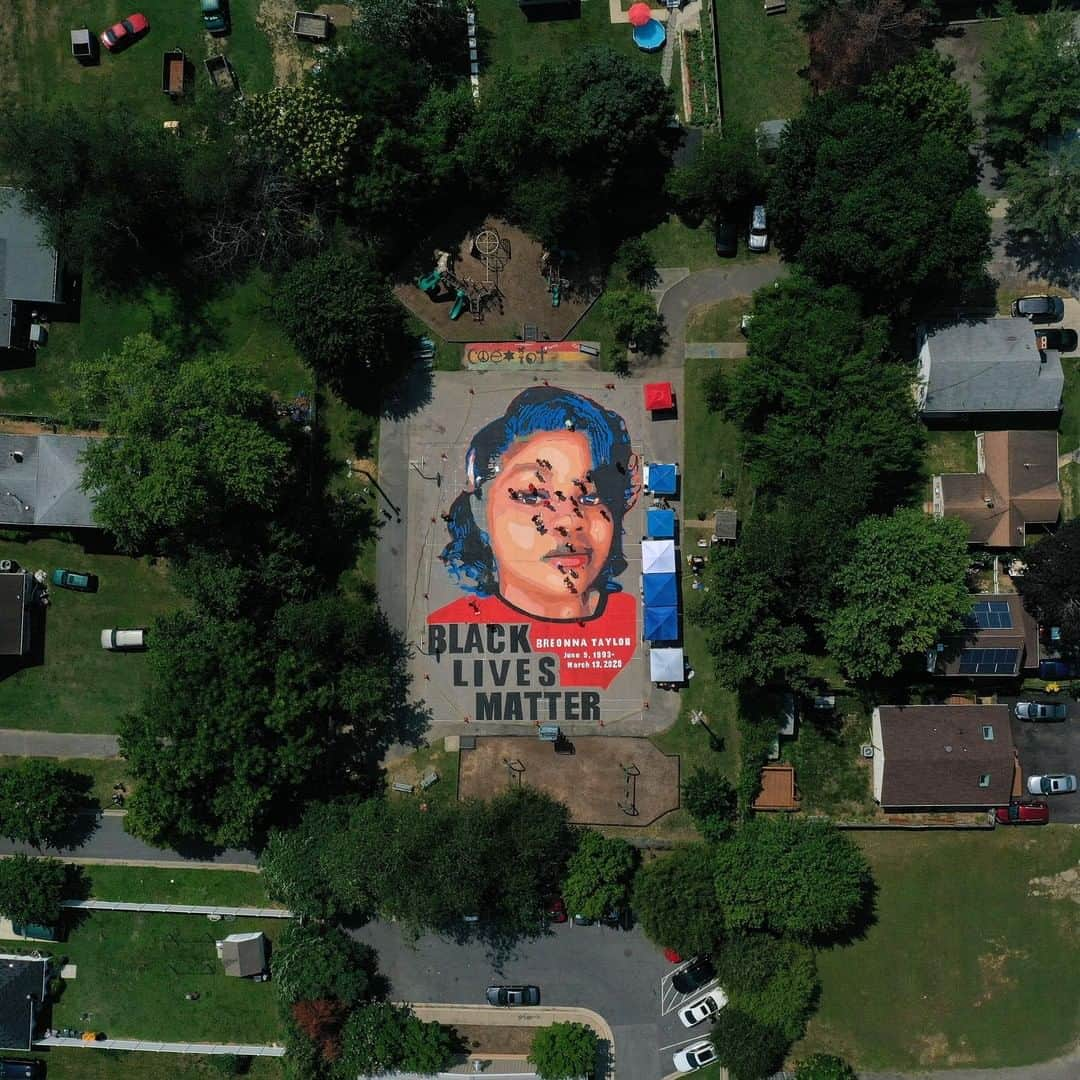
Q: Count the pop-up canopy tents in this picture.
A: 7